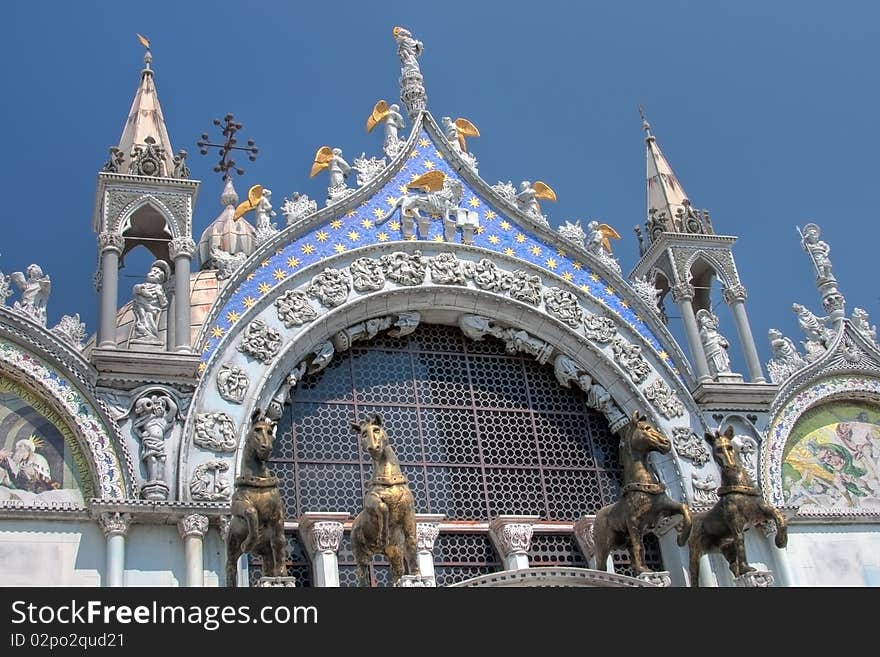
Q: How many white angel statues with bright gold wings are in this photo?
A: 6